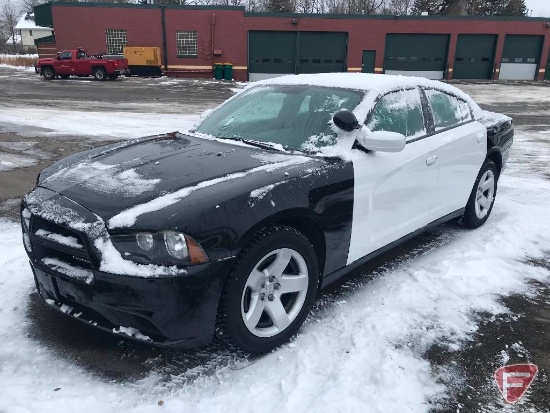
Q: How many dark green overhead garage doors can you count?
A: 5